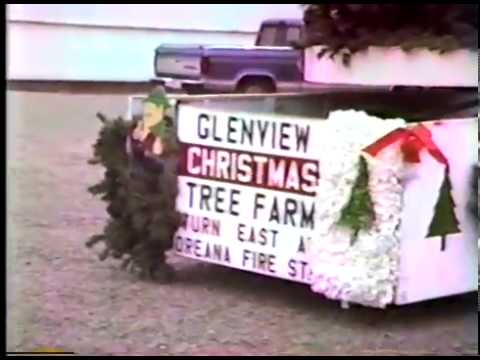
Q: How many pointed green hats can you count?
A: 1